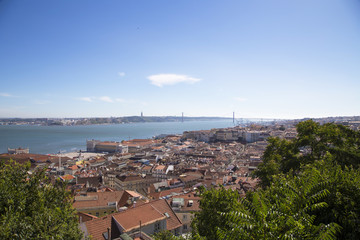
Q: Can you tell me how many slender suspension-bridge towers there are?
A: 2